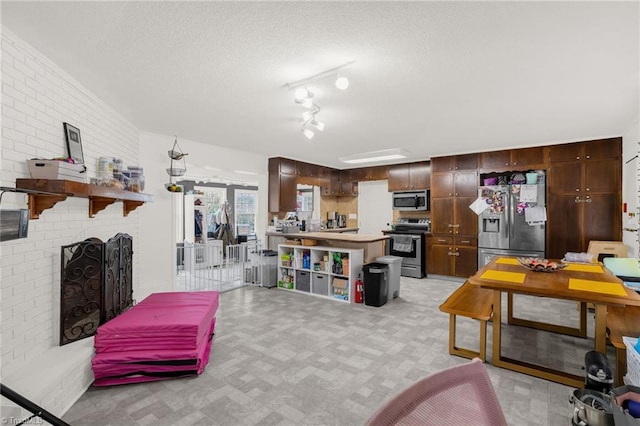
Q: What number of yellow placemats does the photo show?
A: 4